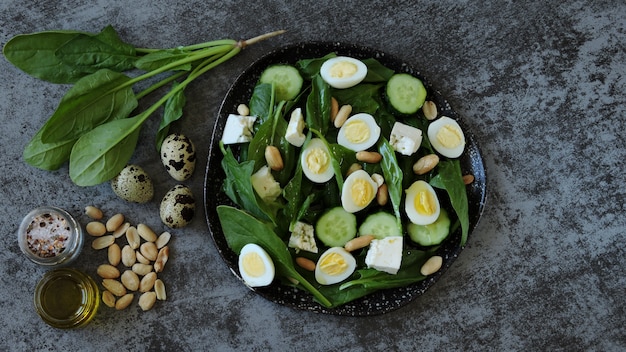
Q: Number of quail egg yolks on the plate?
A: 8